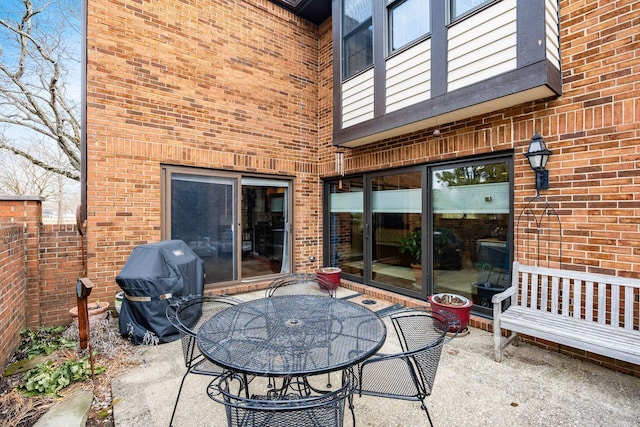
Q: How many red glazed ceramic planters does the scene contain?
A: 2